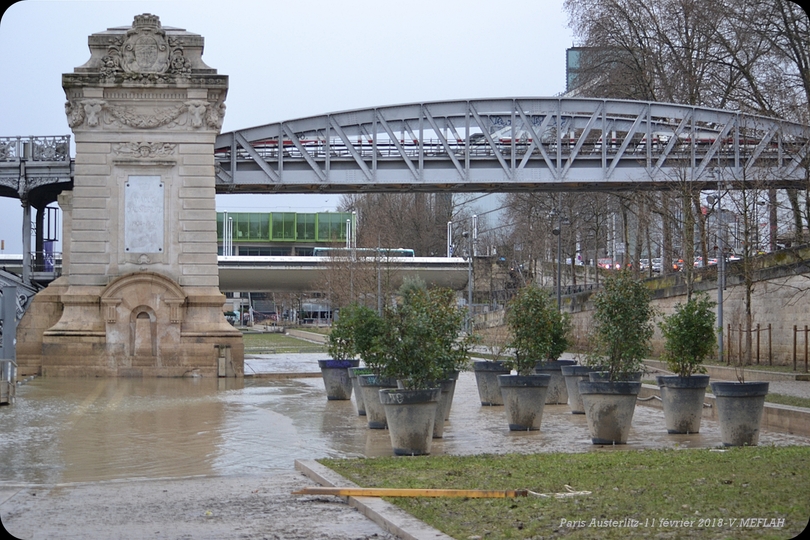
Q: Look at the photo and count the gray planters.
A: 14